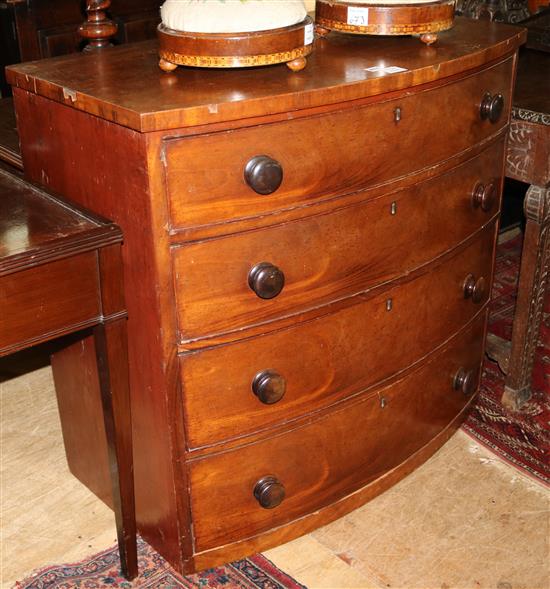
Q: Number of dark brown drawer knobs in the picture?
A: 8